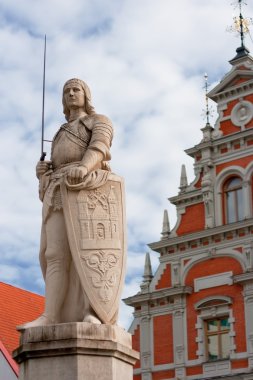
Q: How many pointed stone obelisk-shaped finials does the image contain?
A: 3